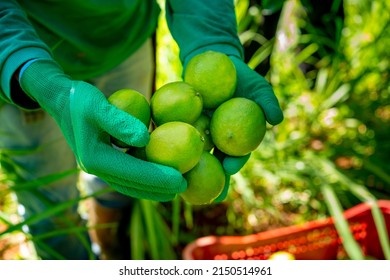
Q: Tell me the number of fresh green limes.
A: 7